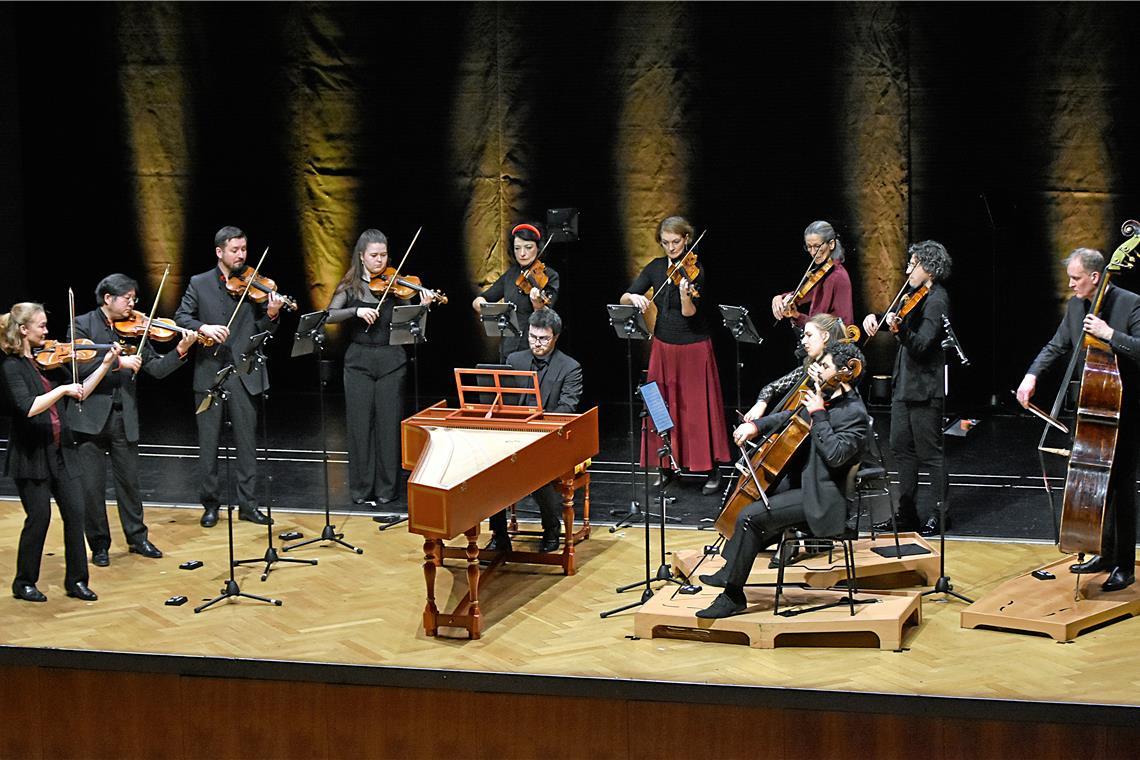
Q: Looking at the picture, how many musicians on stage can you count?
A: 12